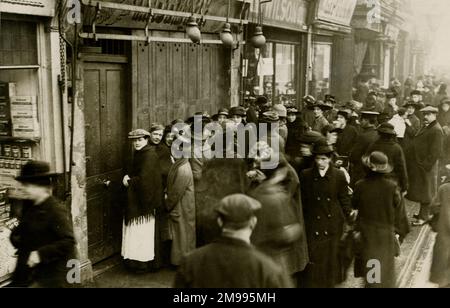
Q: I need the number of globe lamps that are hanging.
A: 3